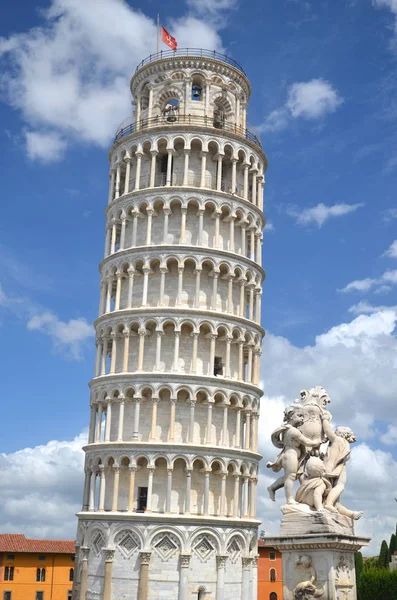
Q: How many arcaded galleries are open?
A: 6